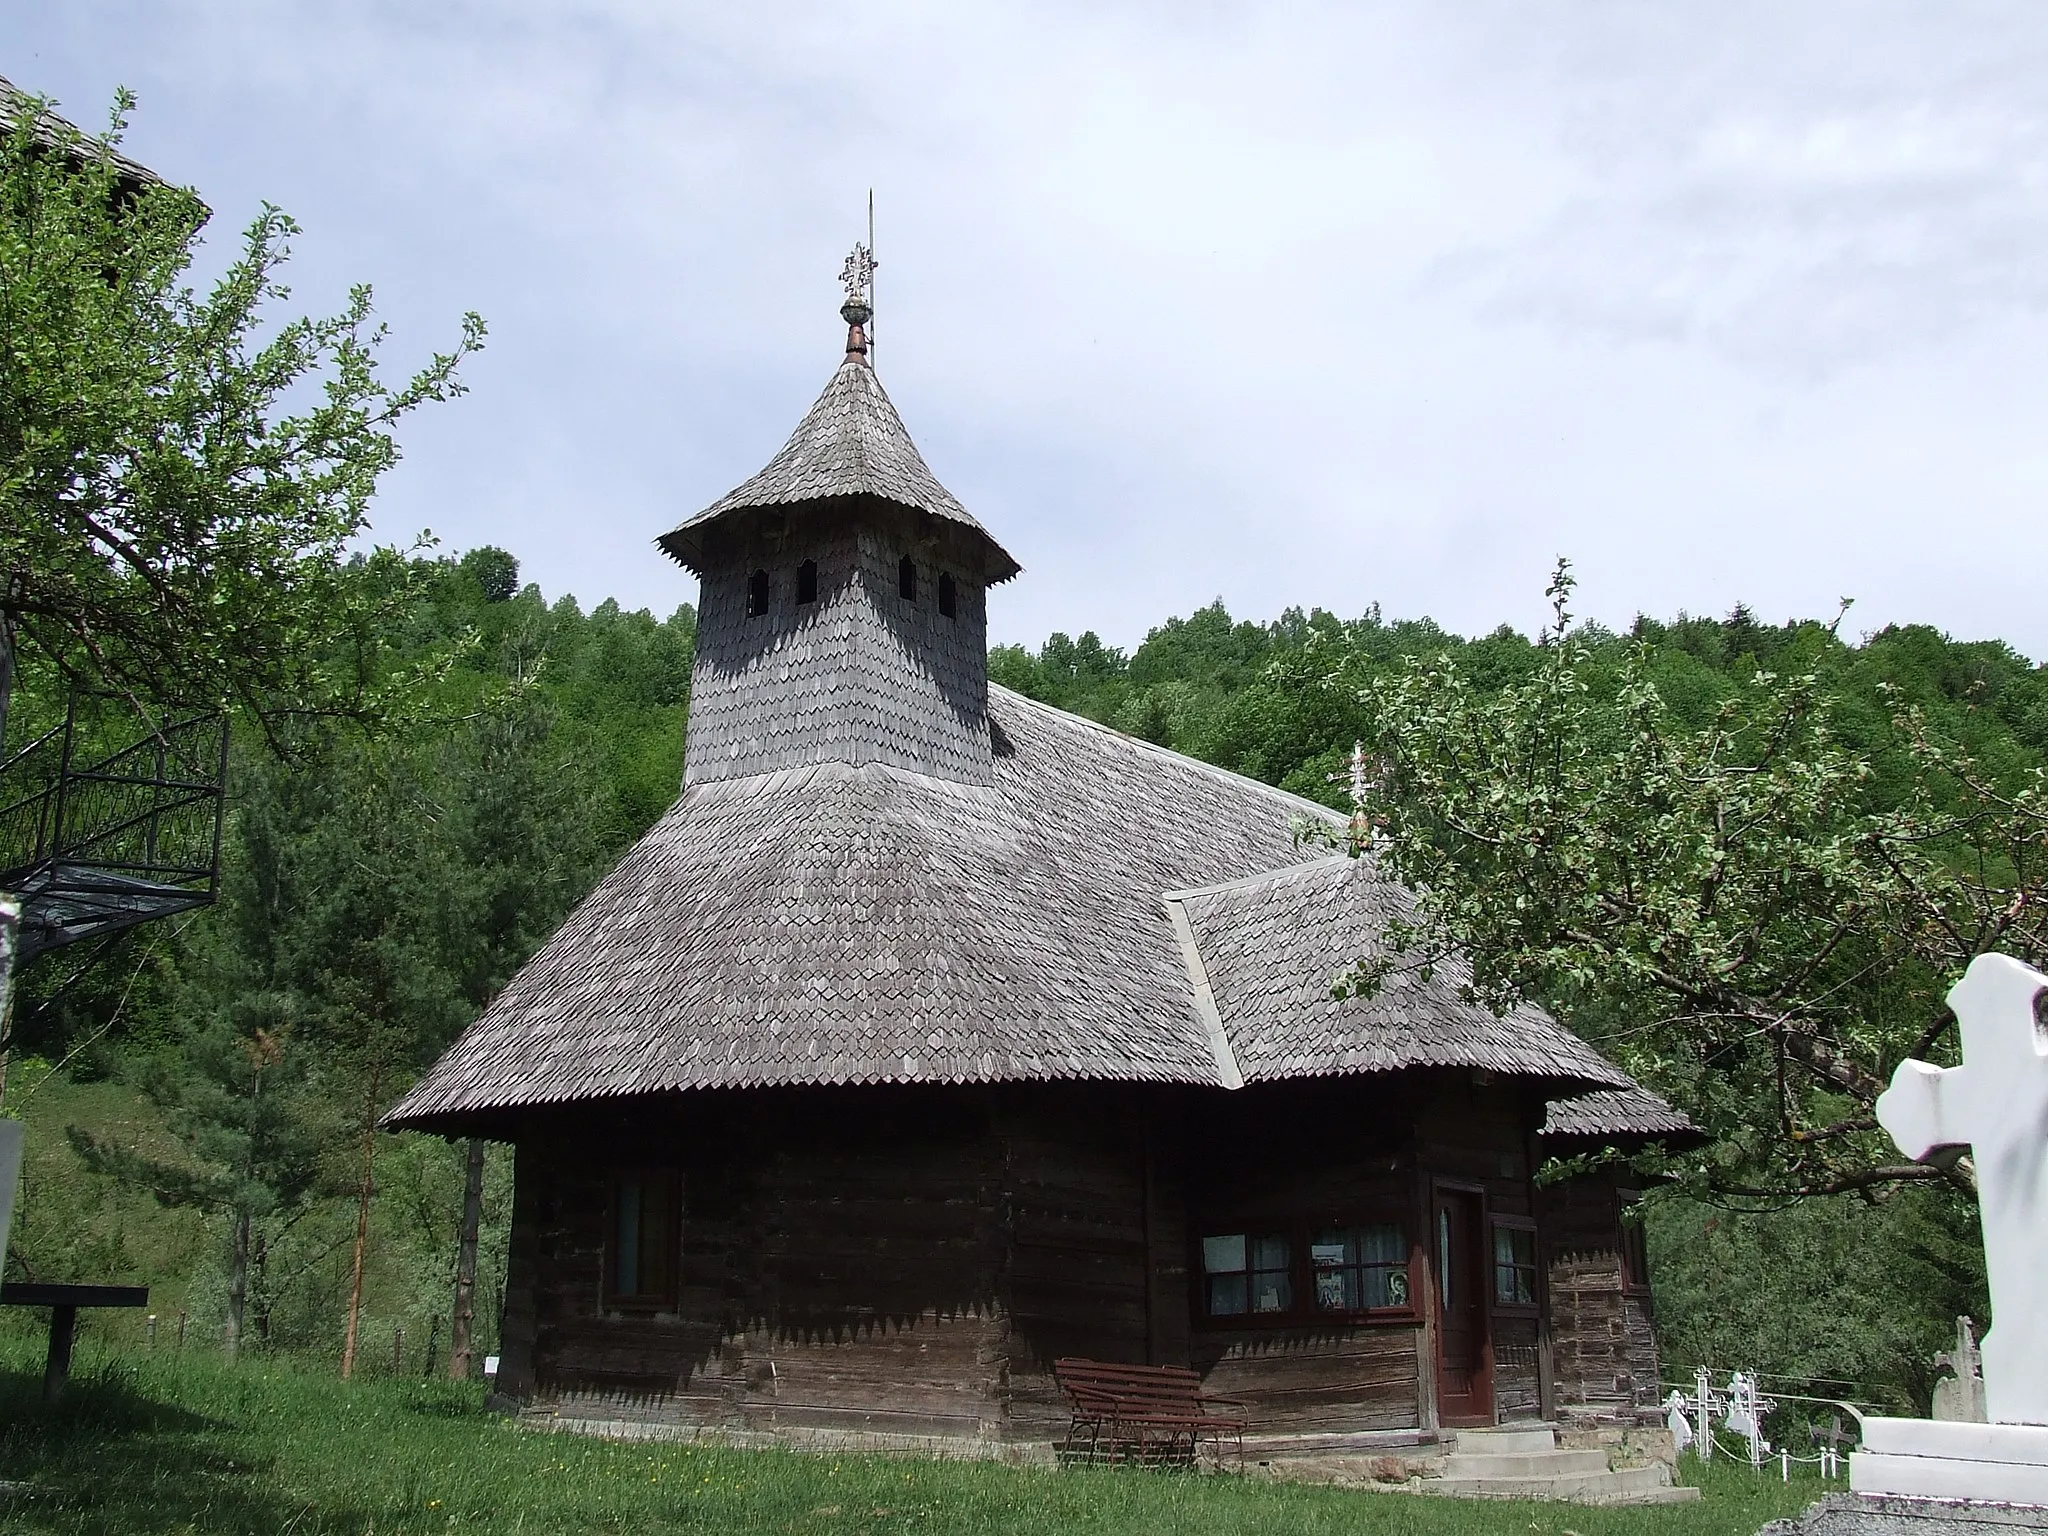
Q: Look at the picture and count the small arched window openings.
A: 4